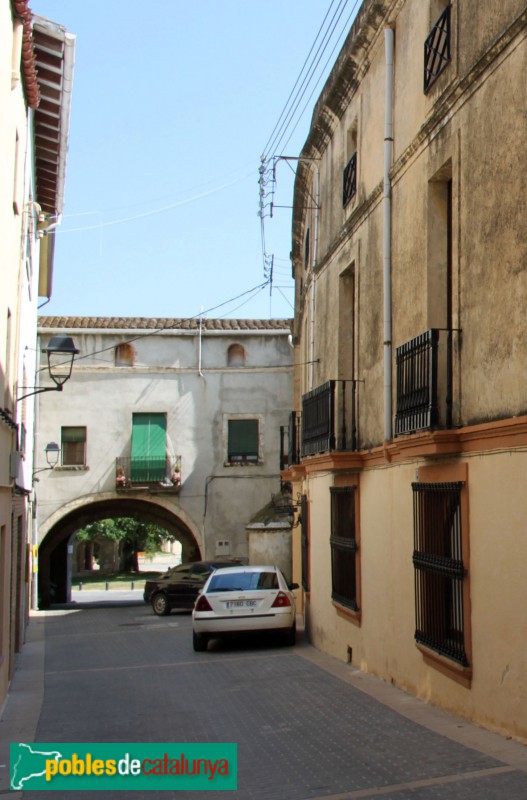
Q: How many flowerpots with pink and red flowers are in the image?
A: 2